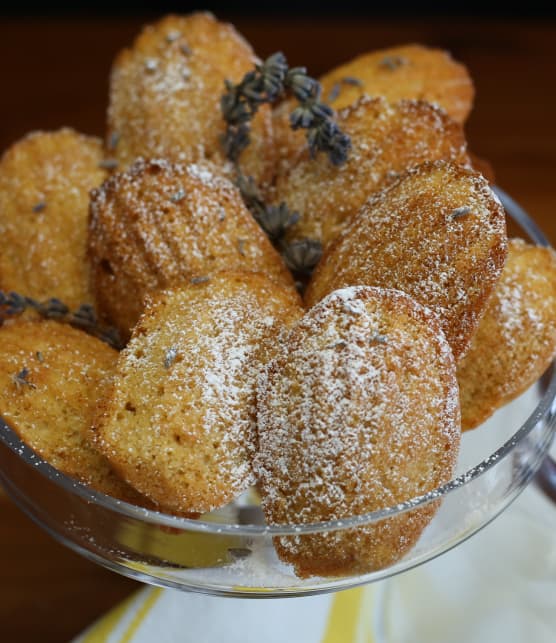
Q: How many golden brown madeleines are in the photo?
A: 10